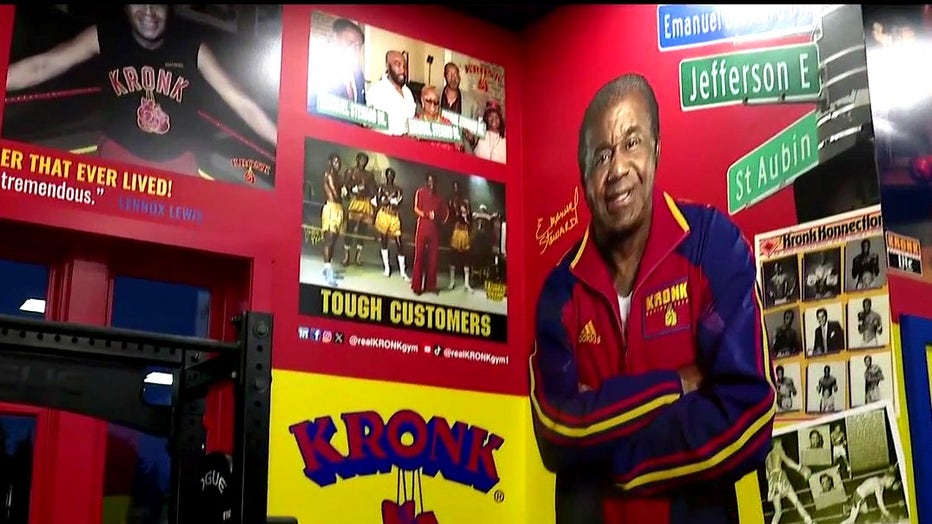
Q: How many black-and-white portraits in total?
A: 9